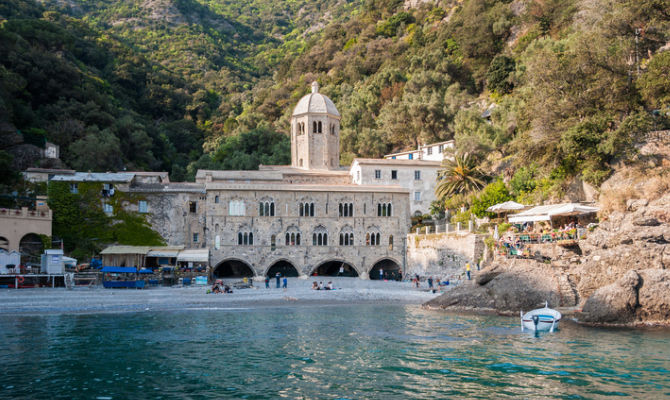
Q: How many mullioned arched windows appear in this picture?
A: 13